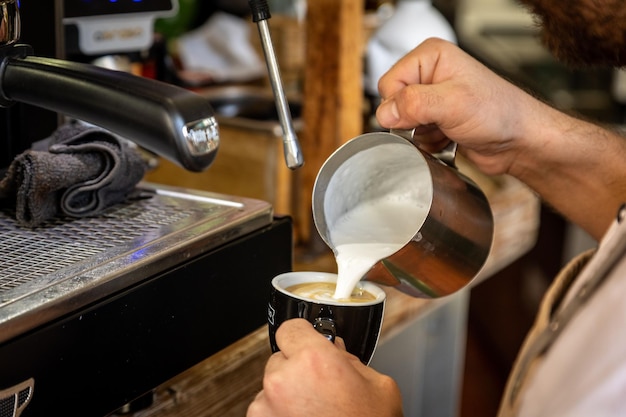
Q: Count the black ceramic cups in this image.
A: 1